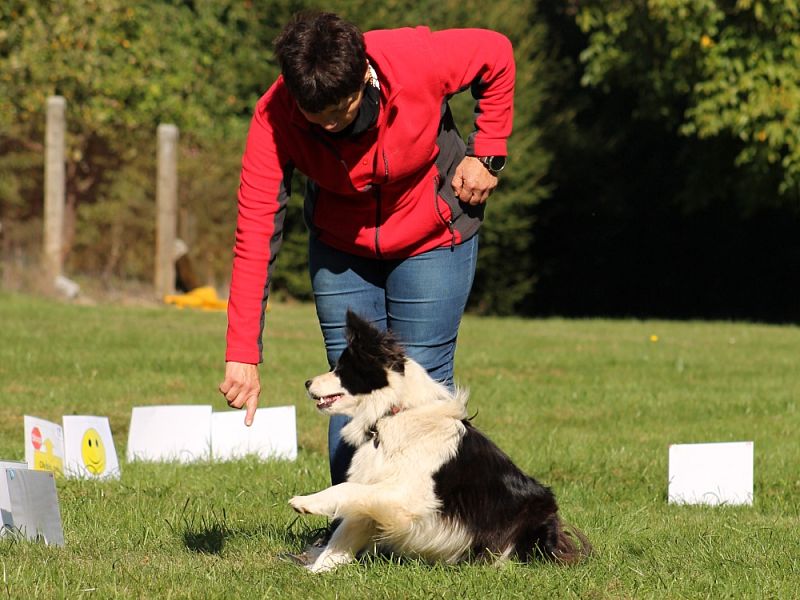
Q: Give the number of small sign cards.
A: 7